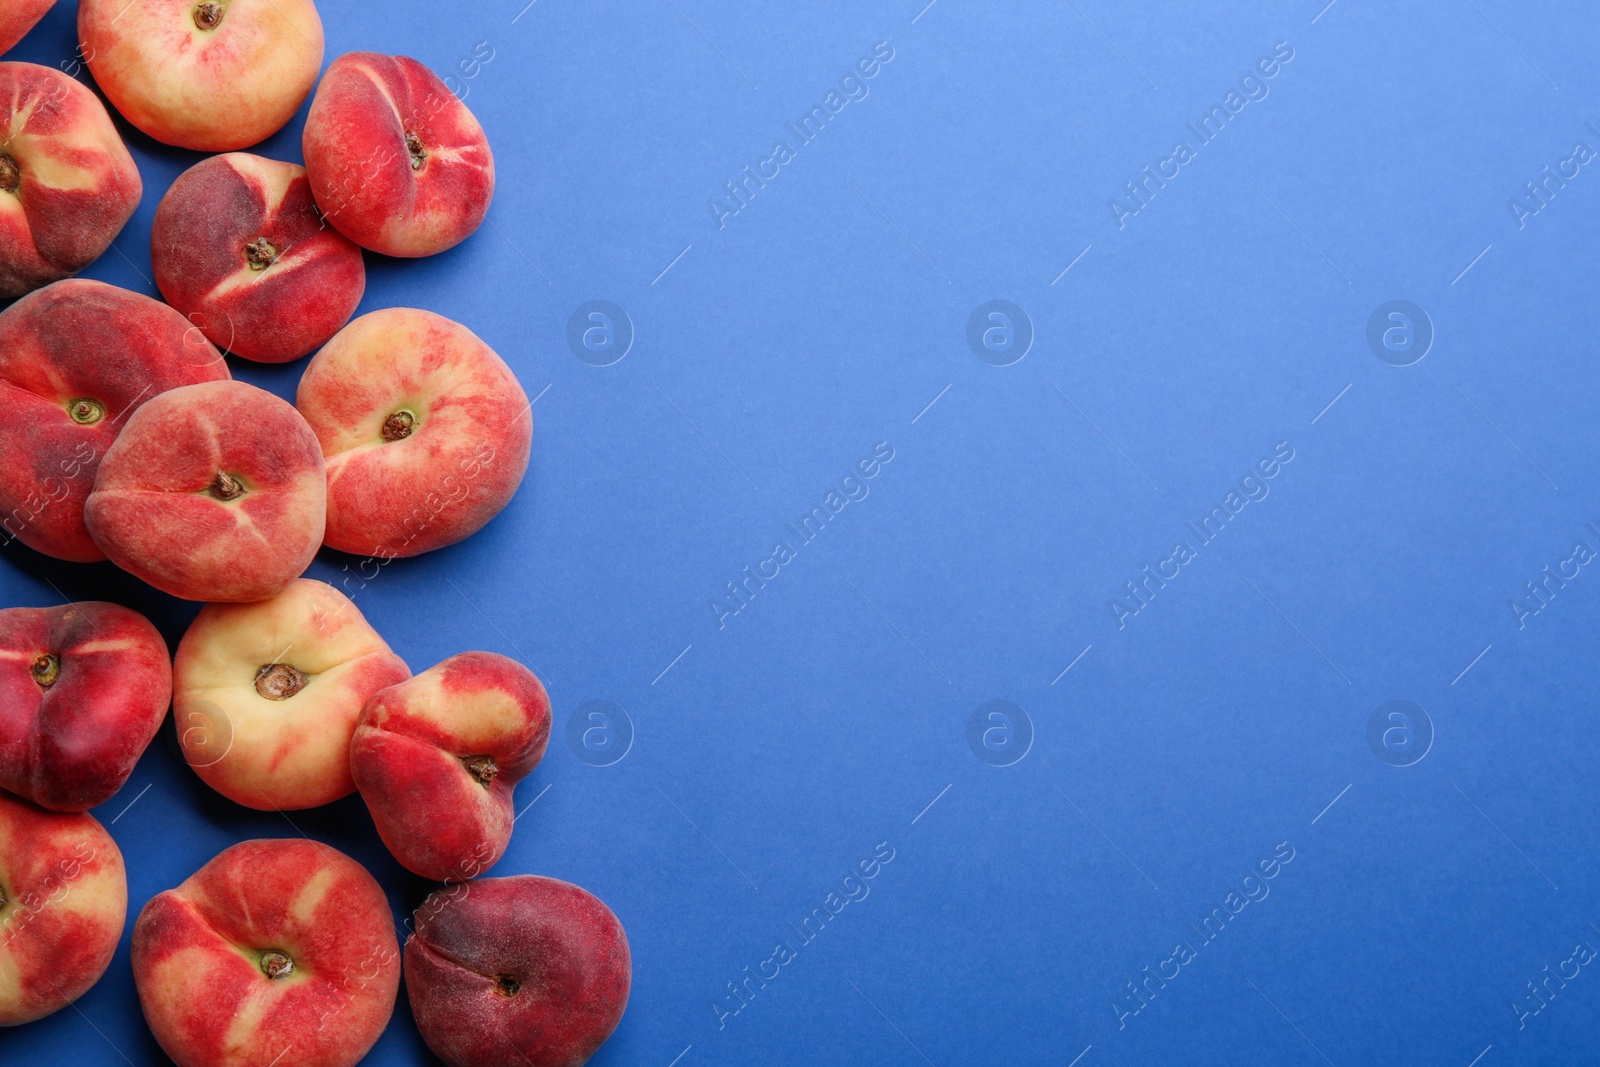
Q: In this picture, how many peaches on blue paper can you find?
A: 14